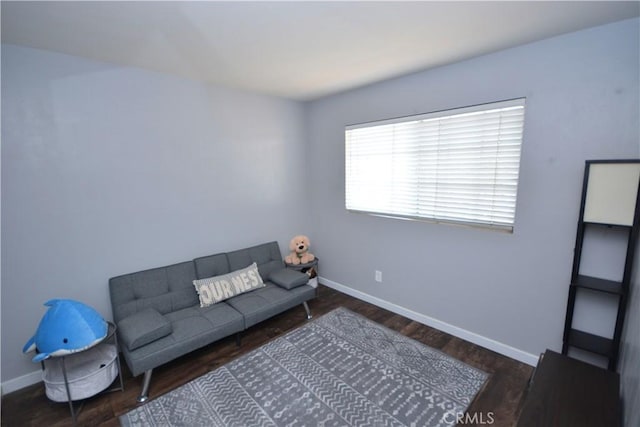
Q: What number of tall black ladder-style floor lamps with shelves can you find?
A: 1